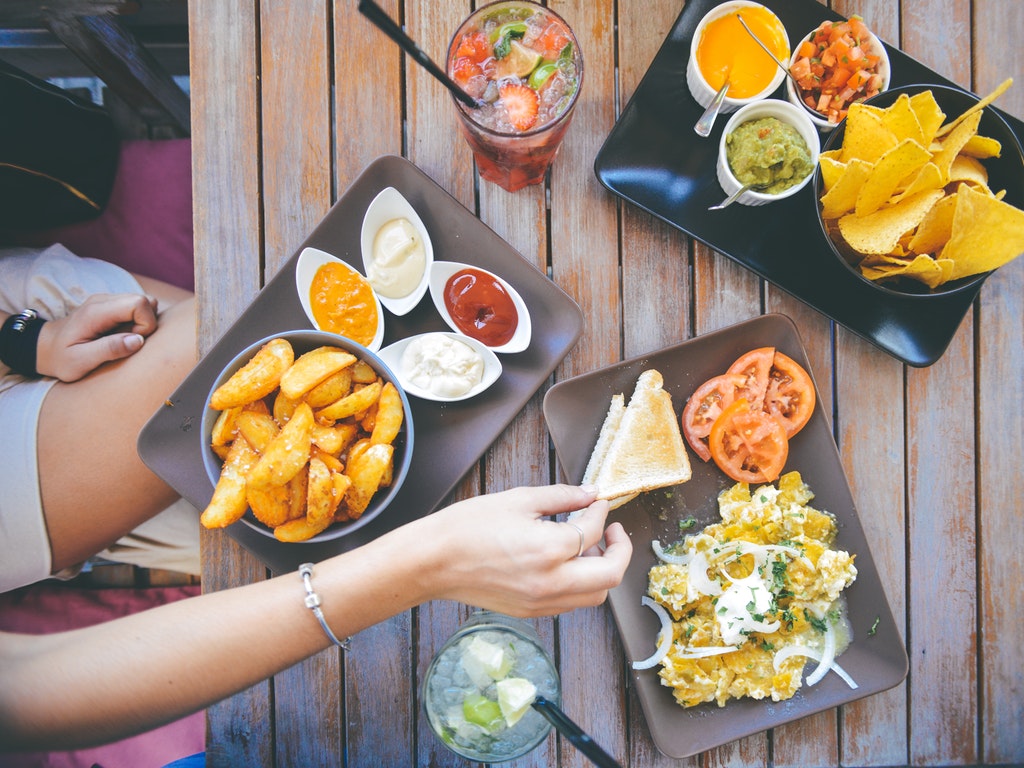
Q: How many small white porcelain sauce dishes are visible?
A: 7